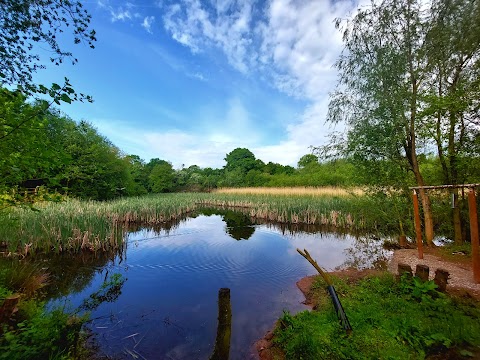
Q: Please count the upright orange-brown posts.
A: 2